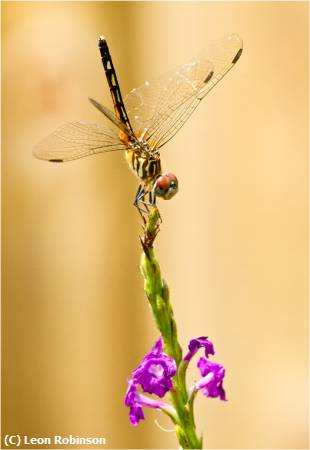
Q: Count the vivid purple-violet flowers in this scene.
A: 4